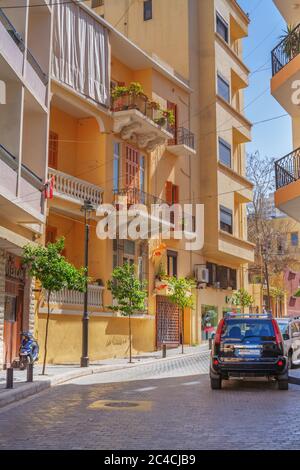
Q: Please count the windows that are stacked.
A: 4